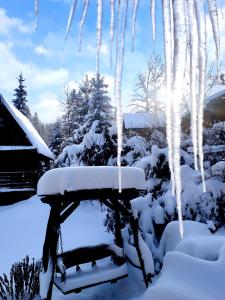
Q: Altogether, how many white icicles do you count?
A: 13